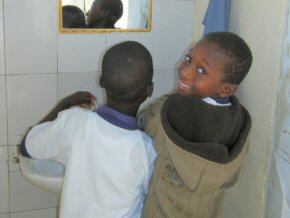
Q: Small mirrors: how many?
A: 1